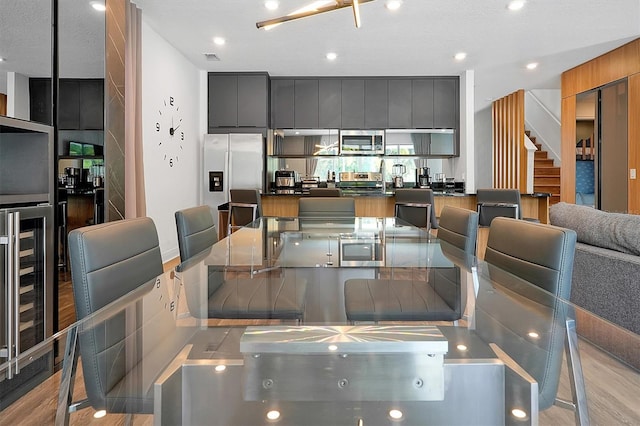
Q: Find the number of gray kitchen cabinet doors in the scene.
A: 10